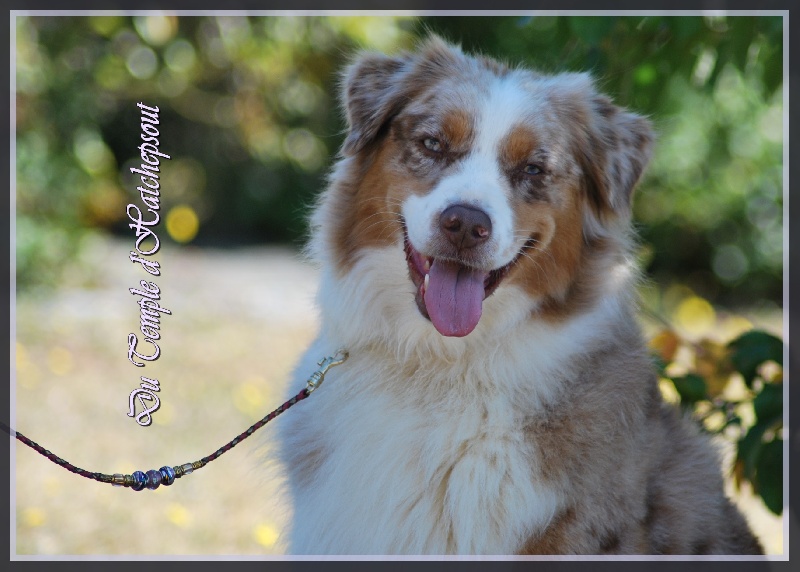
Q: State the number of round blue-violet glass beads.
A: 3